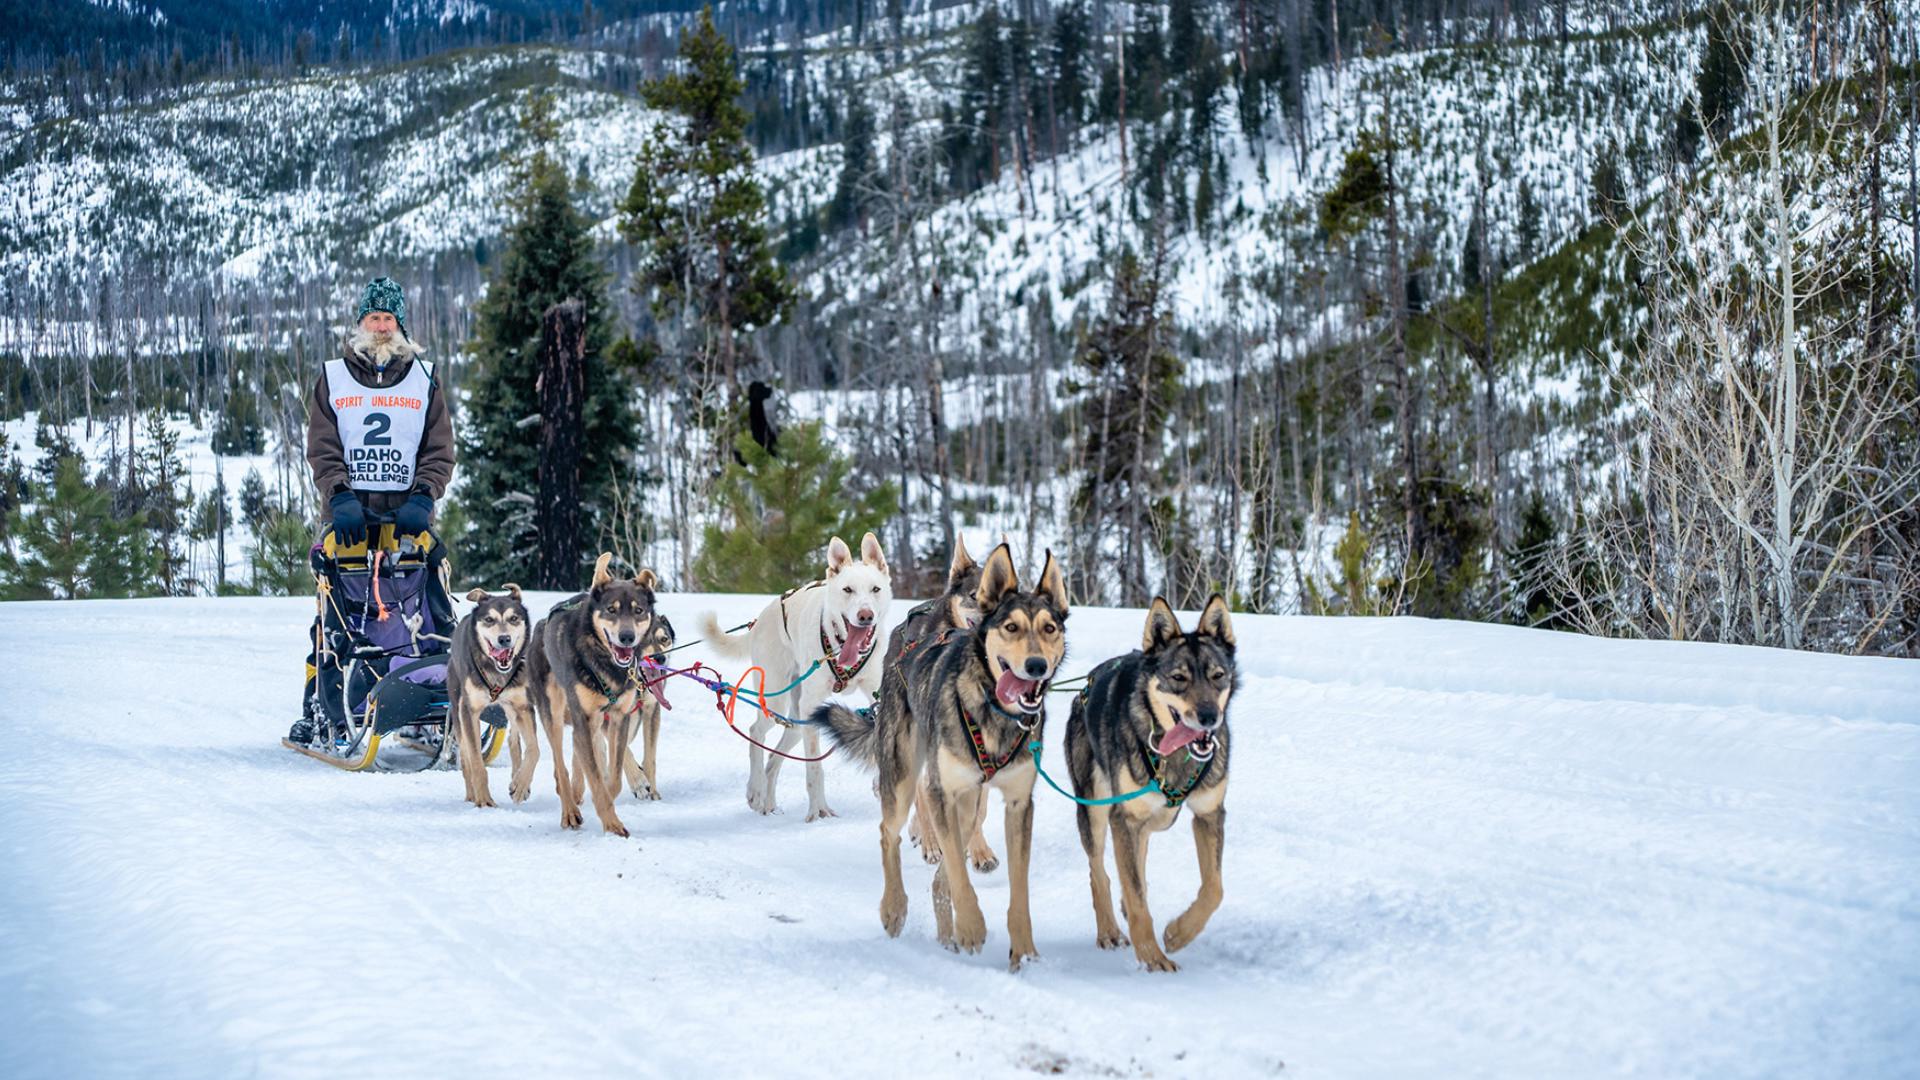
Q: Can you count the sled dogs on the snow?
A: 7